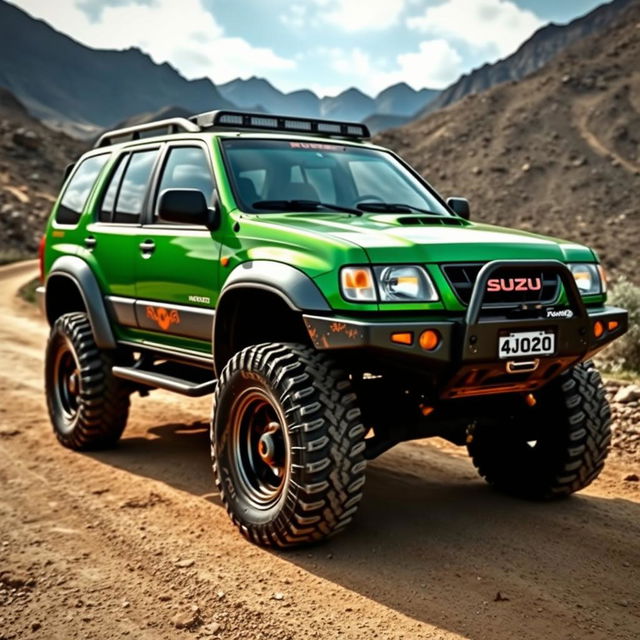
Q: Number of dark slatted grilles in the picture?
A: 1